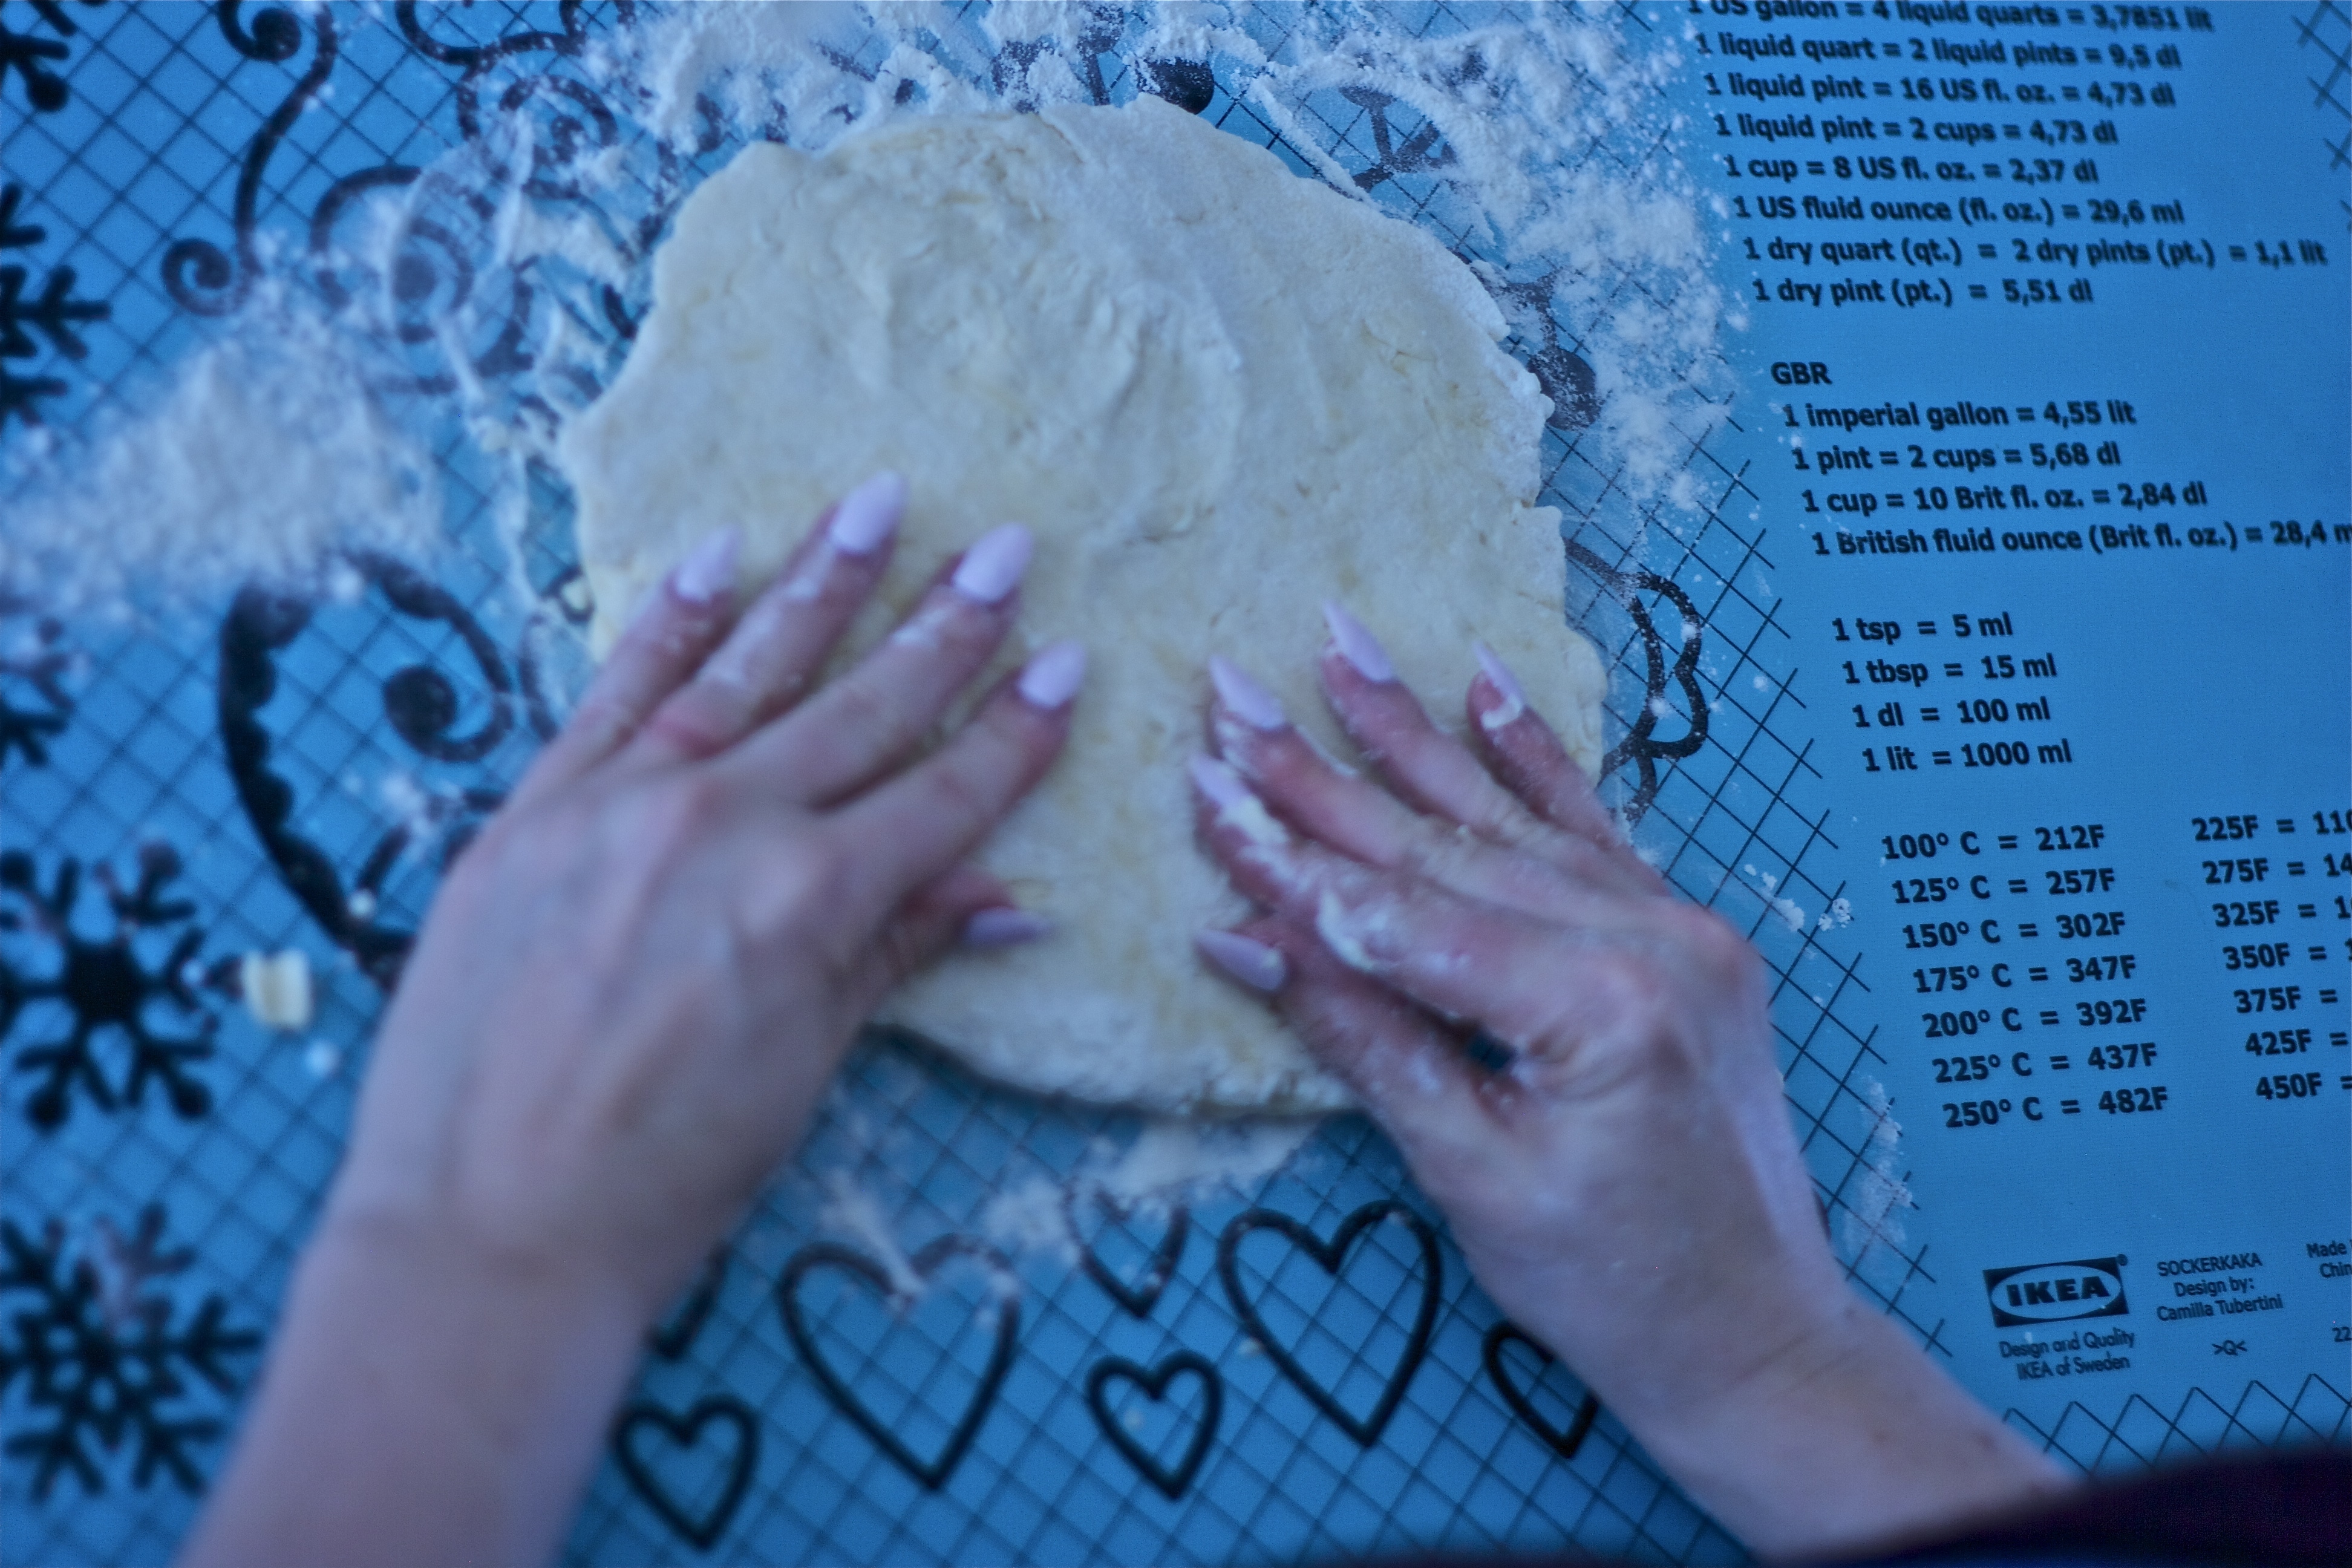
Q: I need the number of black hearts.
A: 7